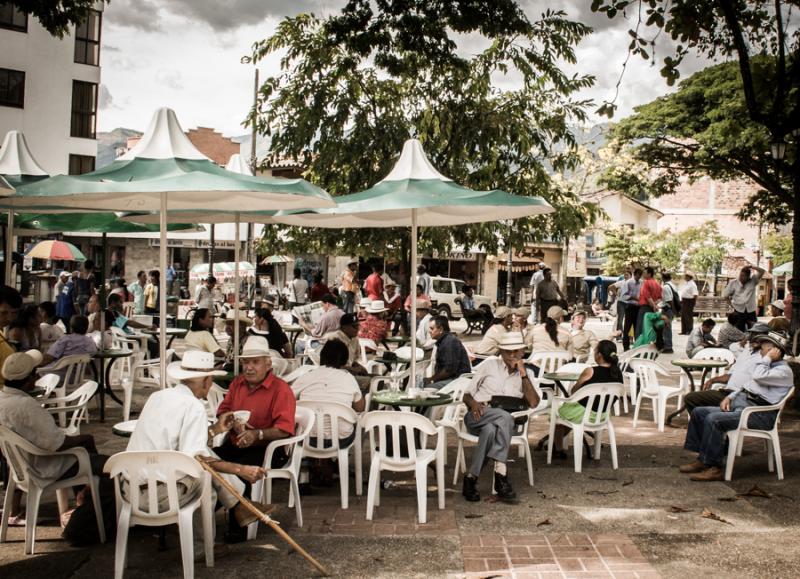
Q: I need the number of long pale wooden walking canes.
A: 1